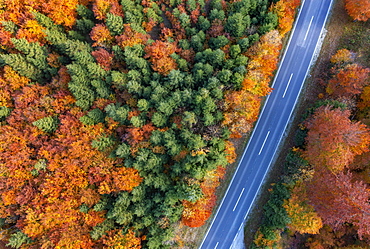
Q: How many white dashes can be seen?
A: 5